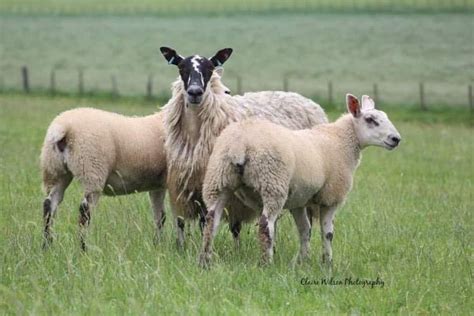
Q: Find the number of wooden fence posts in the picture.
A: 11